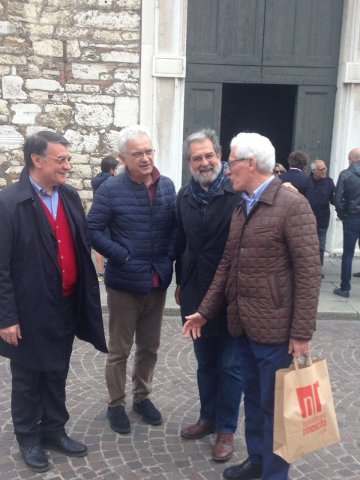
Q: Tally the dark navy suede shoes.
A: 2